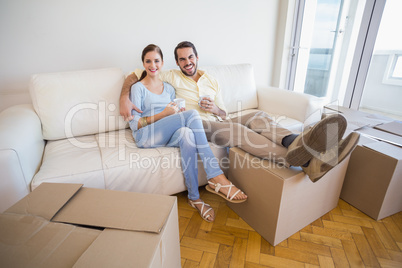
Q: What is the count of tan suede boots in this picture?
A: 2